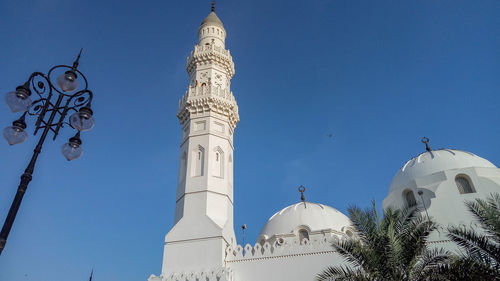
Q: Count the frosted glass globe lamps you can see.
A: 5